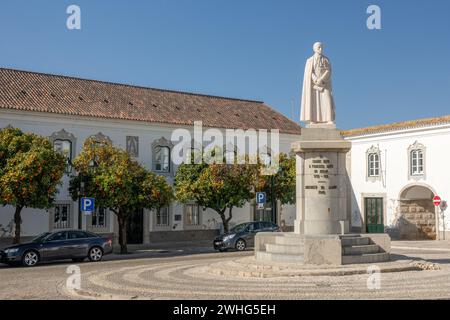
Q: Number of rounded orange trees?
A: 4